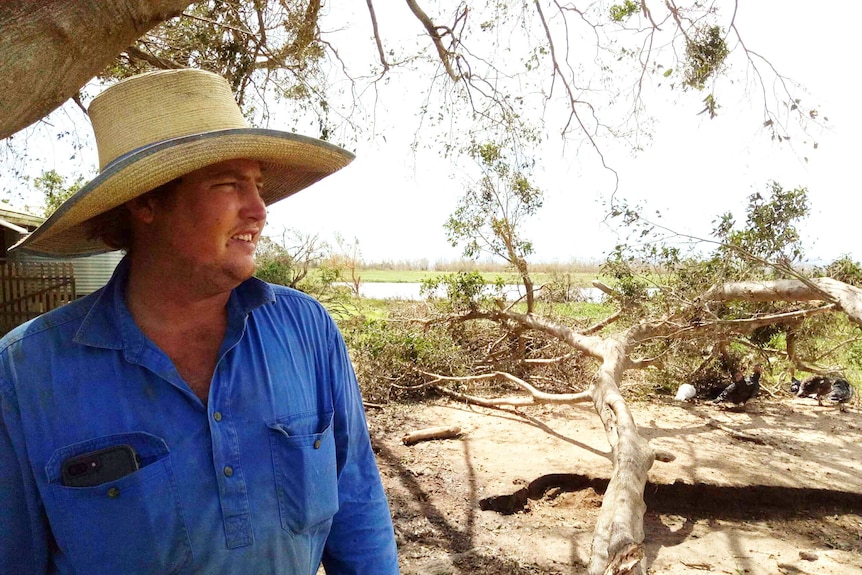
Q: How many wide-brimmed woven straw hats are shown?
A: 1